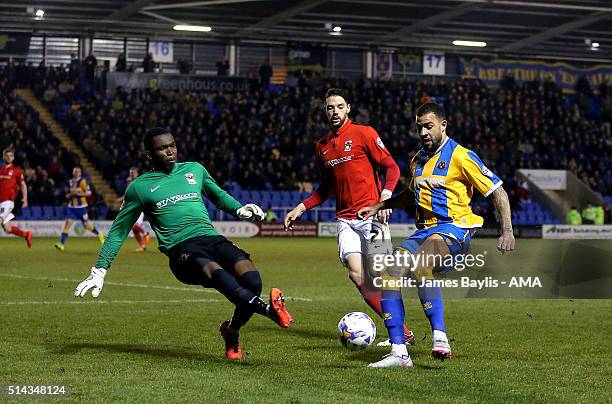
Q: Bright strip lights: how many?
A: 2